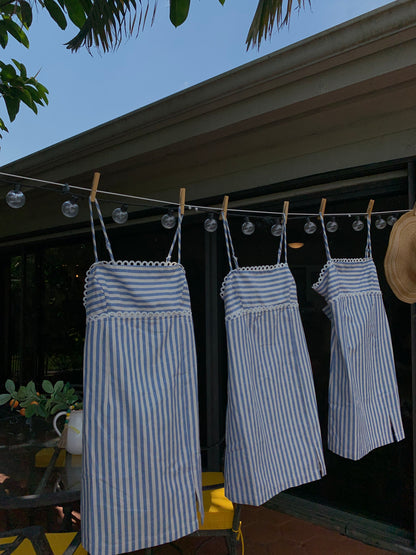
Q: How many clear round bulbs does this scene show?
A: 12